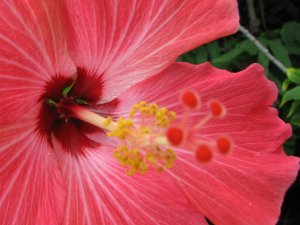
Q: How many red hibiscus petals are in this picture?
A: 5